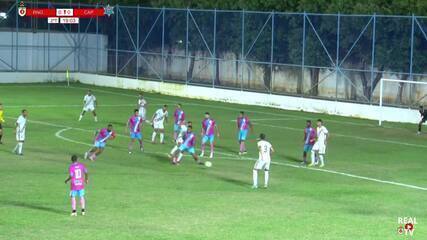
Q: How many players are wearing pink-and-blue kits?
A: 8